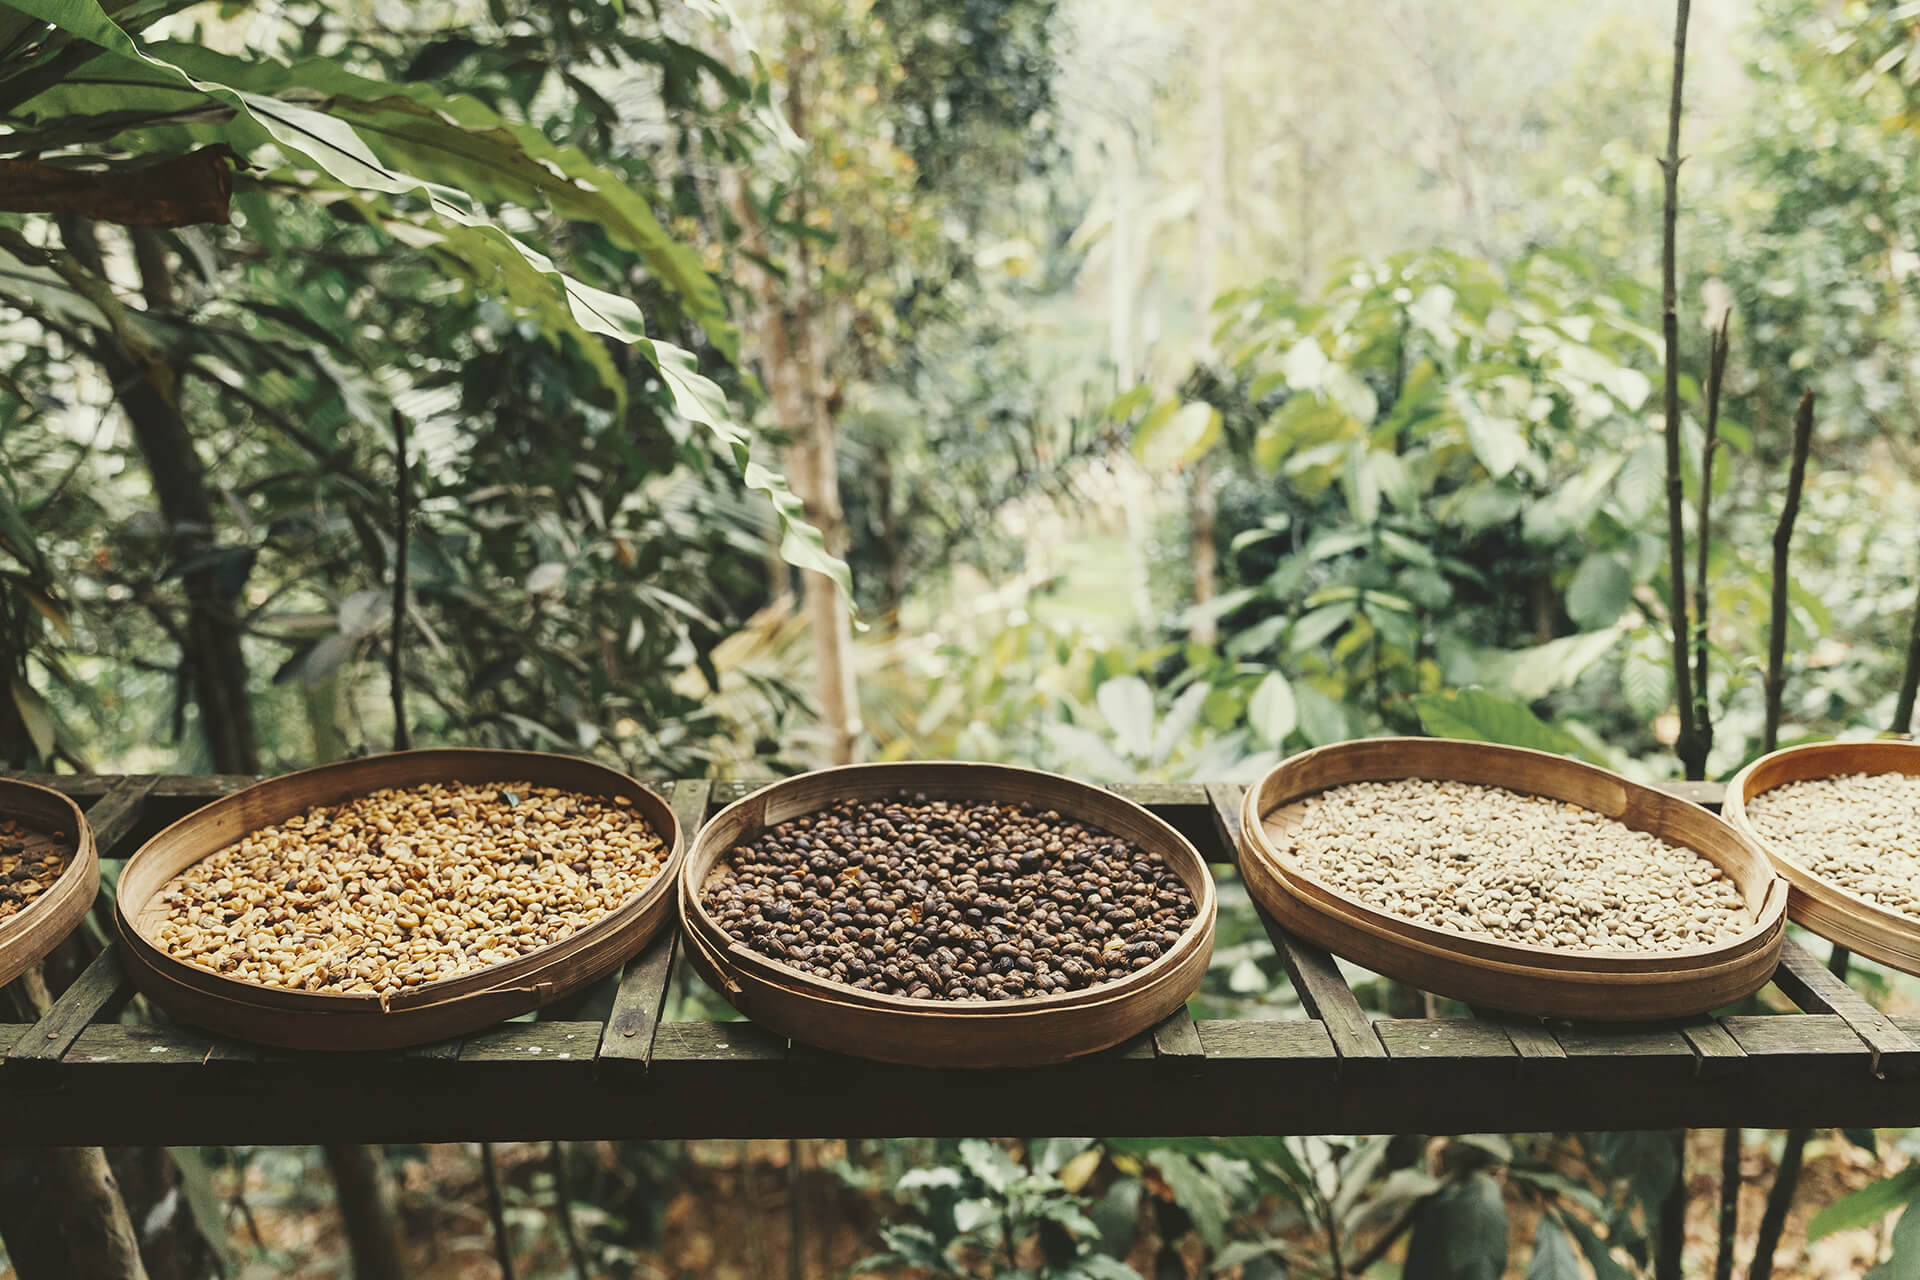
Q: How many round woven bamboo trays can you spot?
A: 5